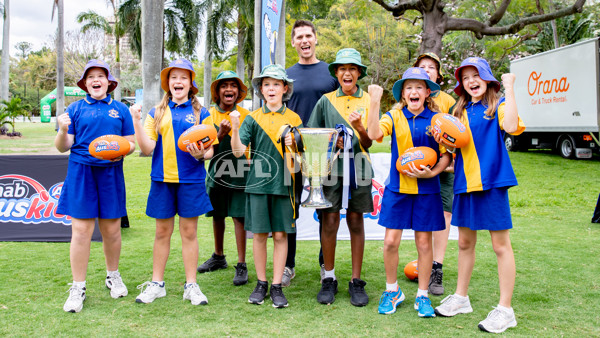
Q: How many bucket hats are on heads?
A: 8